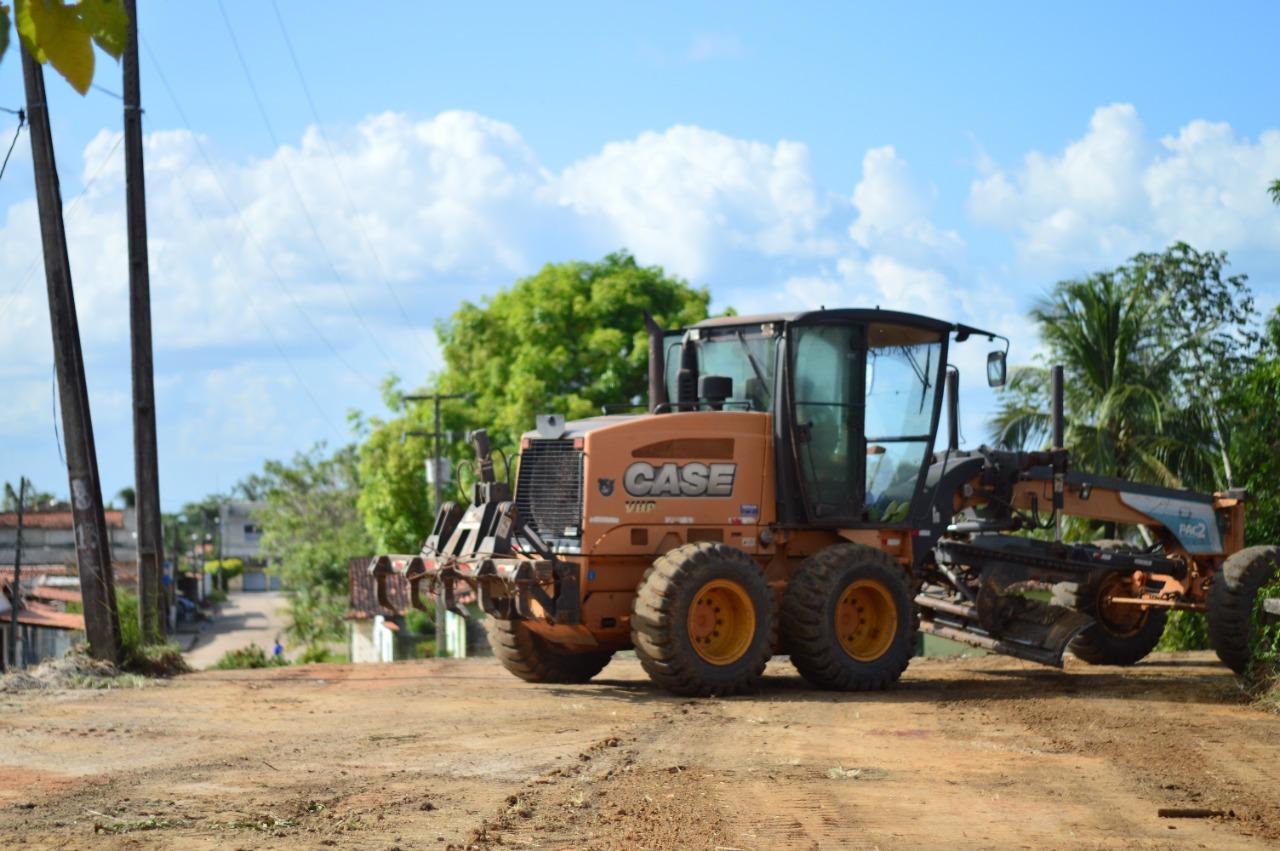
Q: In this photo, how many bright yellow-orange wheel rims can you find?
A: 2